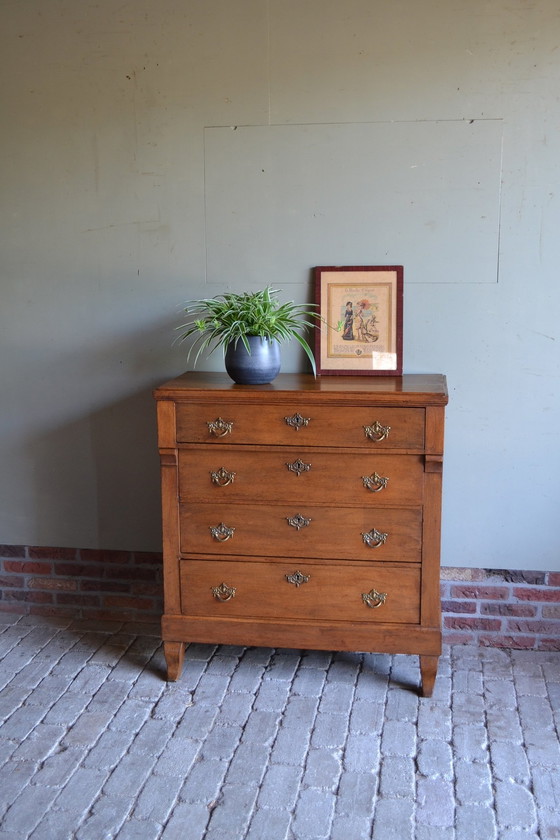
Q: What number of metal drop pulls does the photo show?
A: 8